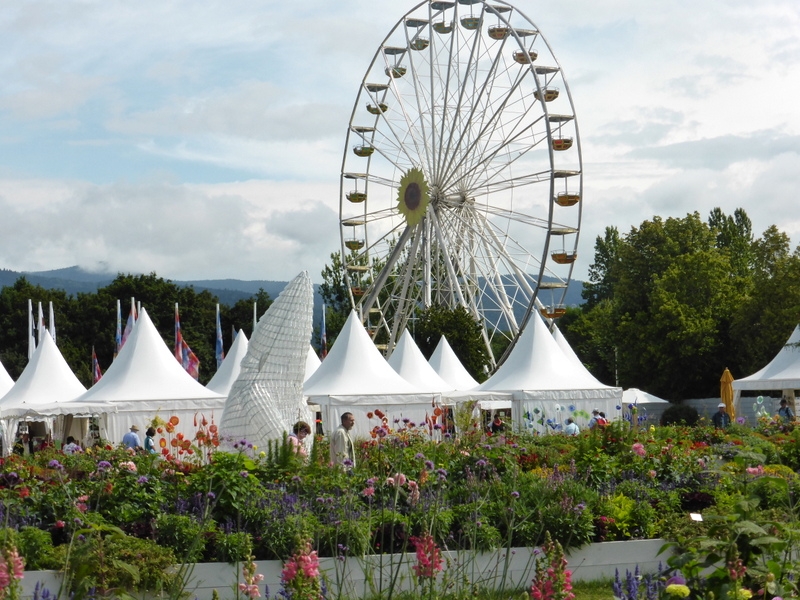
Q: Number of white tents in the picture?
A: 11